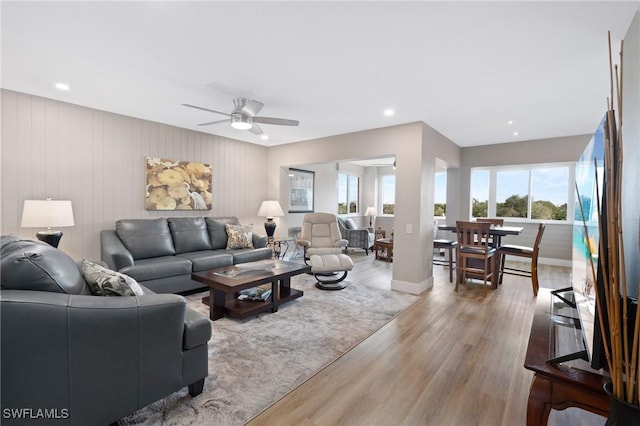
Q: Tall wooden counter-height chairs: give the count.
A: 4